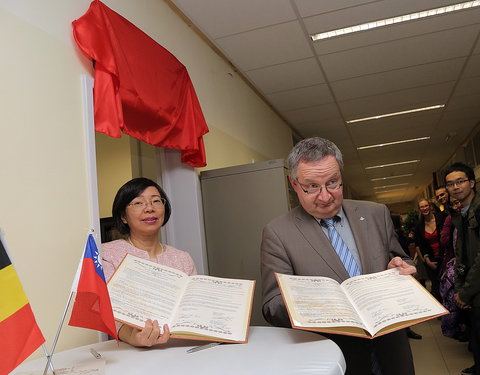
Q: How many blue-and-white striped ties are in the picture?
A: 1